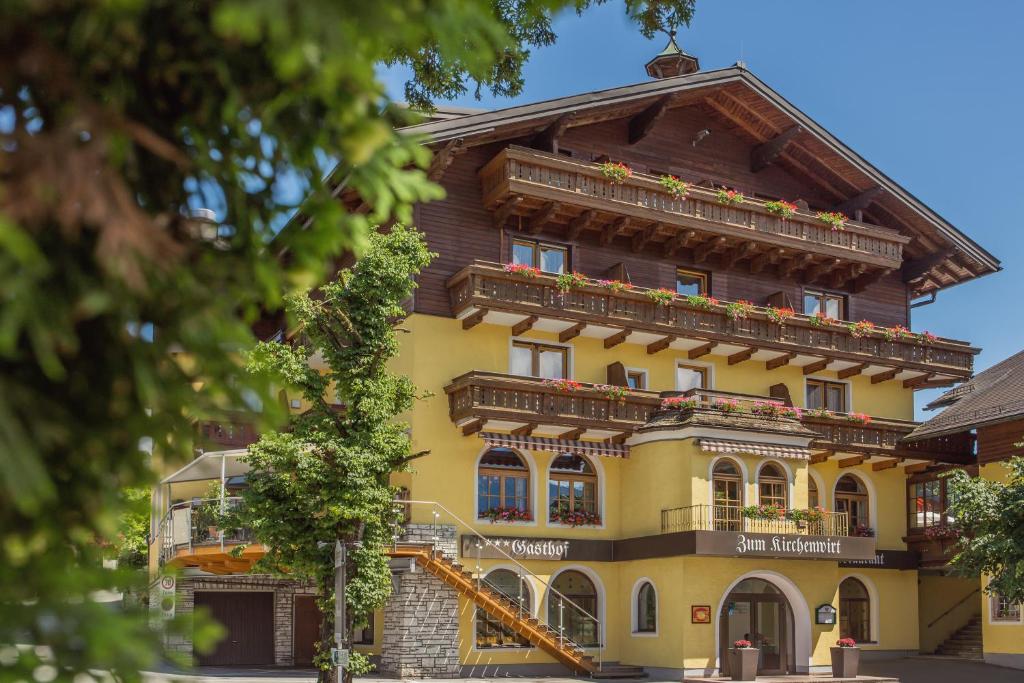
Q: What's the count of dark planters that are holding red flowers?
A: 2